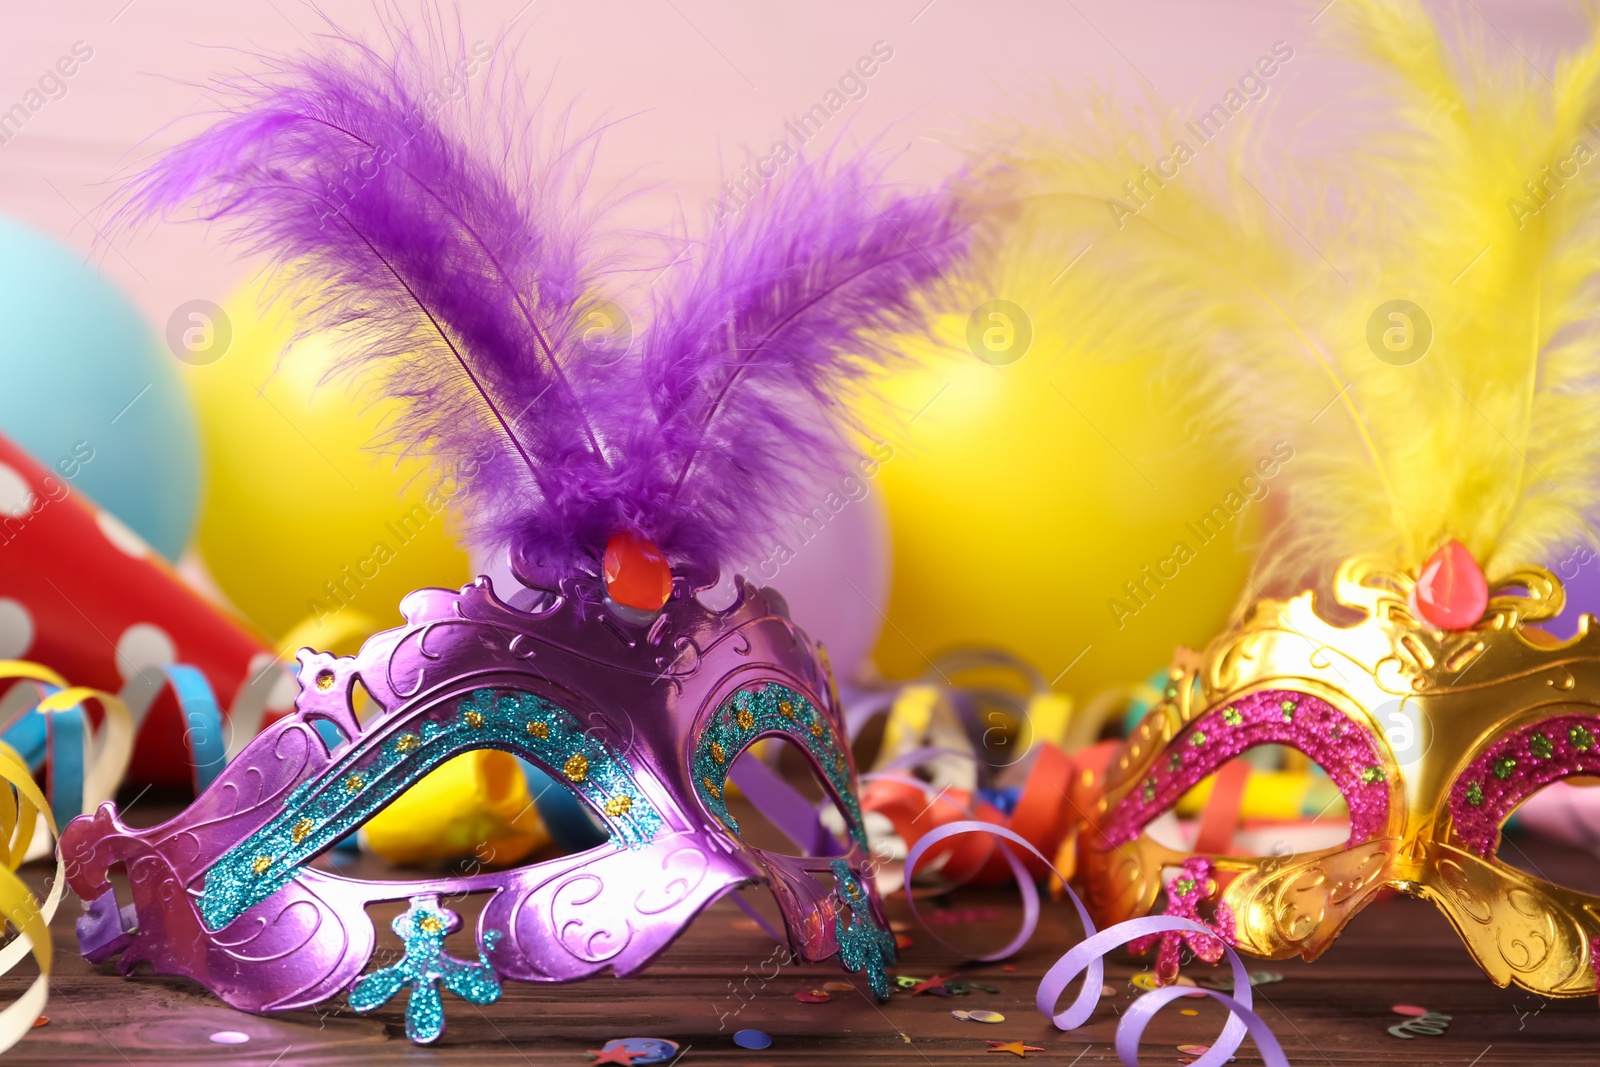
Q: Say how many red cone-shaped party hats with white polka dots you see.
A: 1